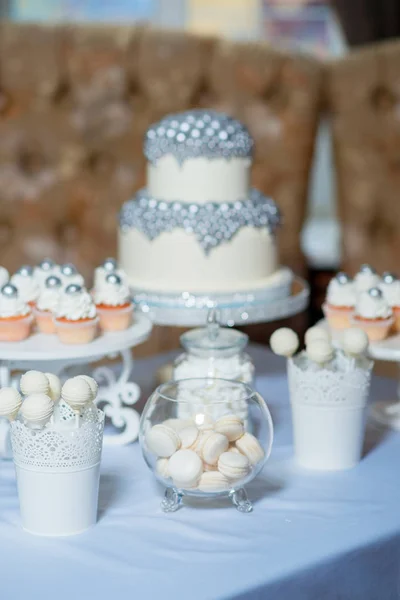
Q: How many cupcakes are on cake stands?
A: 13